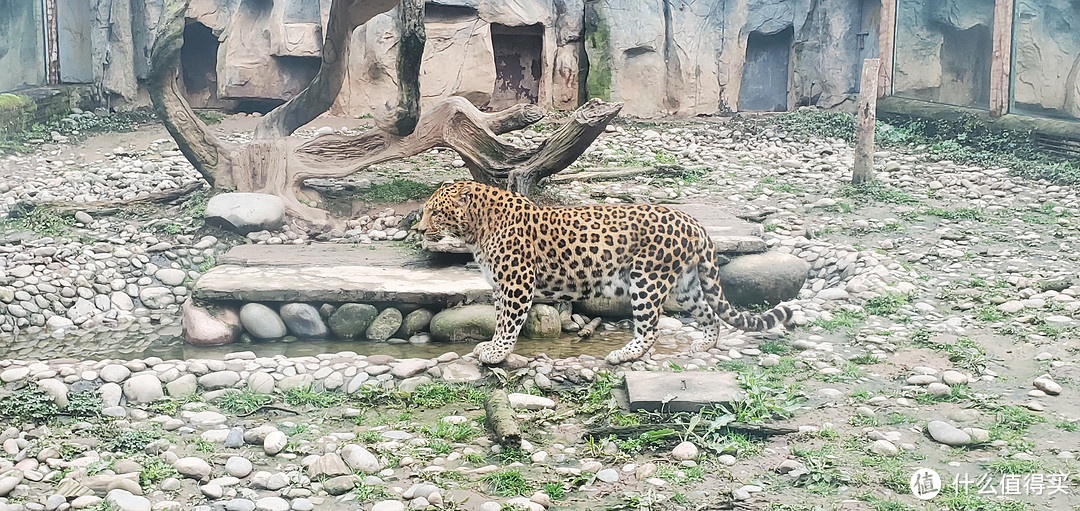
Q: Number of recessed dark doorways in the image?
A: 3